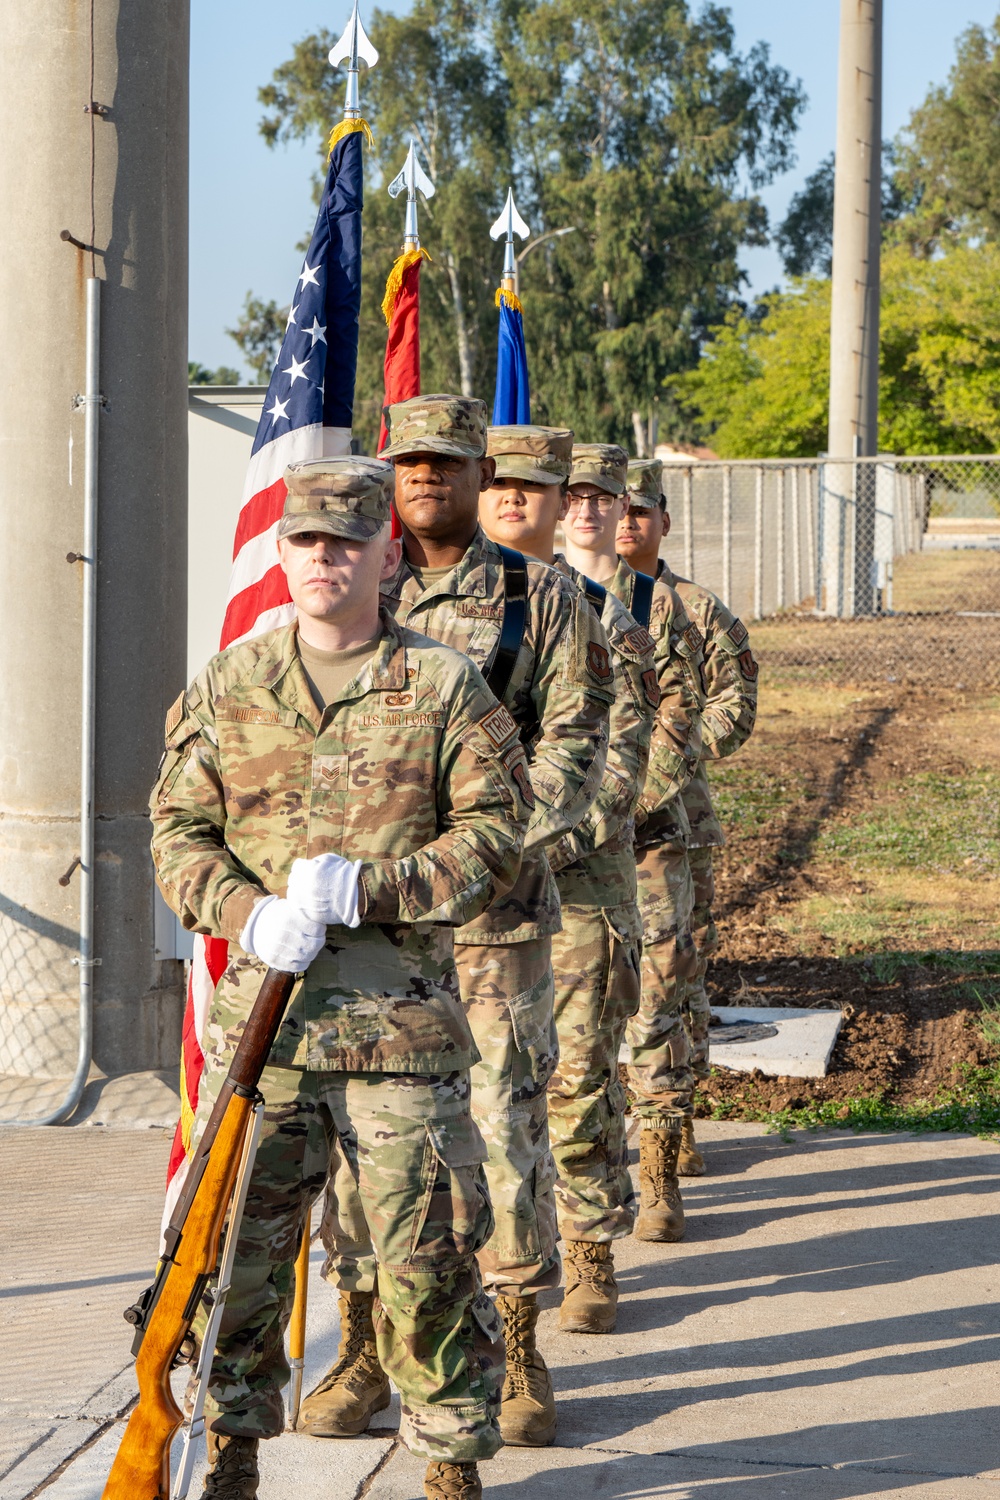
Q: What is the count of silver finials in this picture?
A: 3